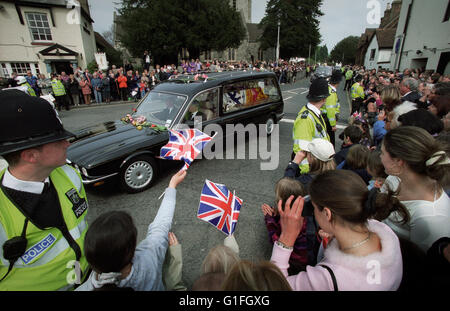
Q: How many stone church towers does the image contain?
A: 1